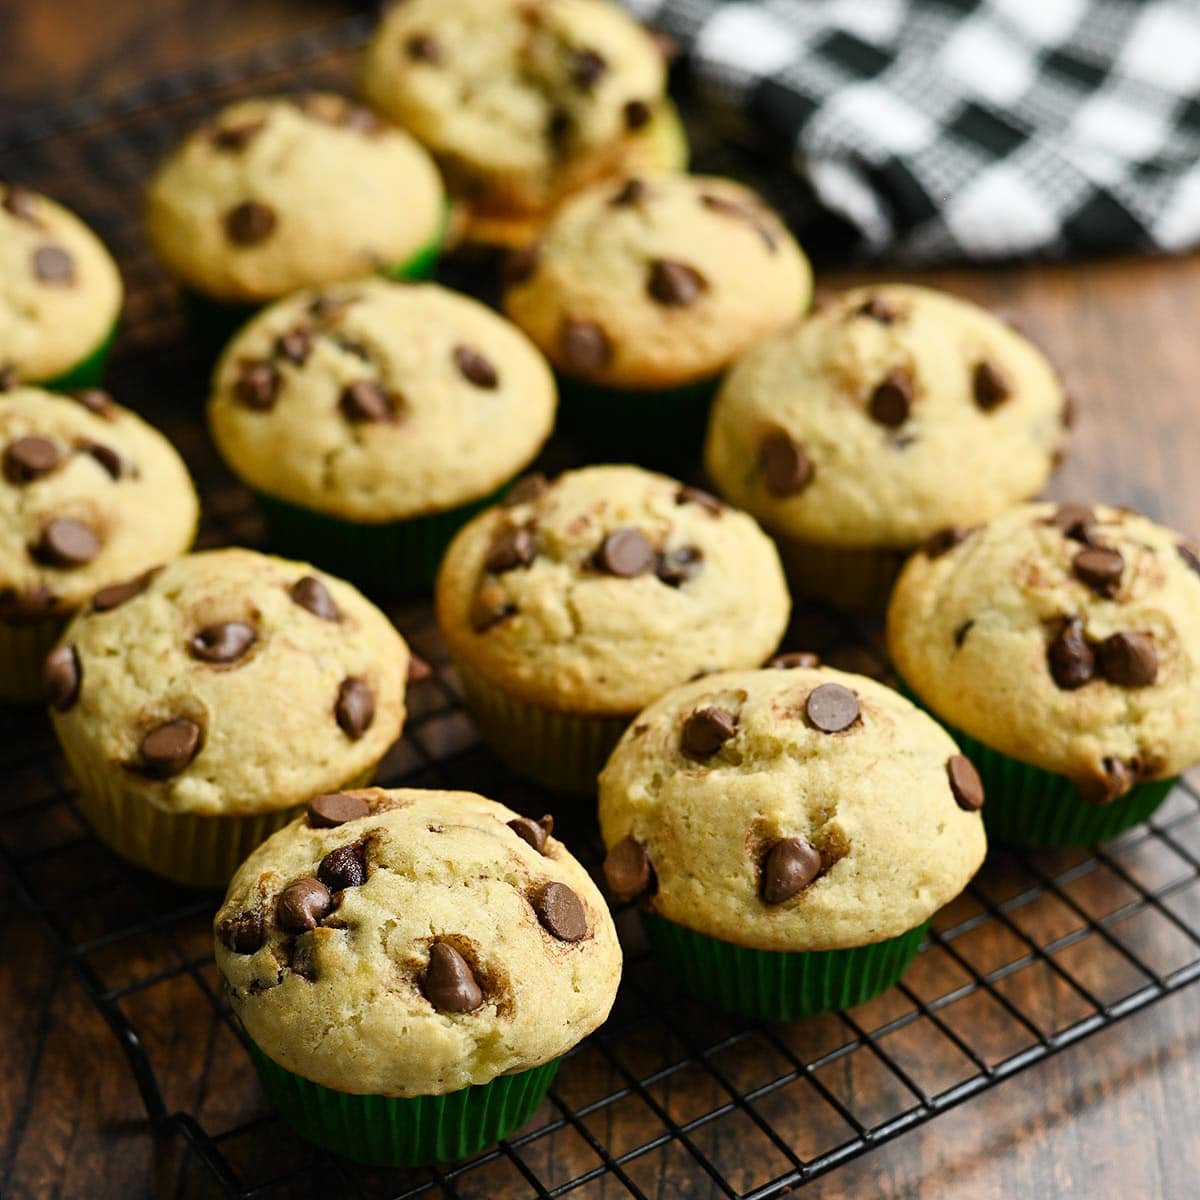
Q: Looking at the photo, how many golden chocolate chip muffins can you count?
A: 12